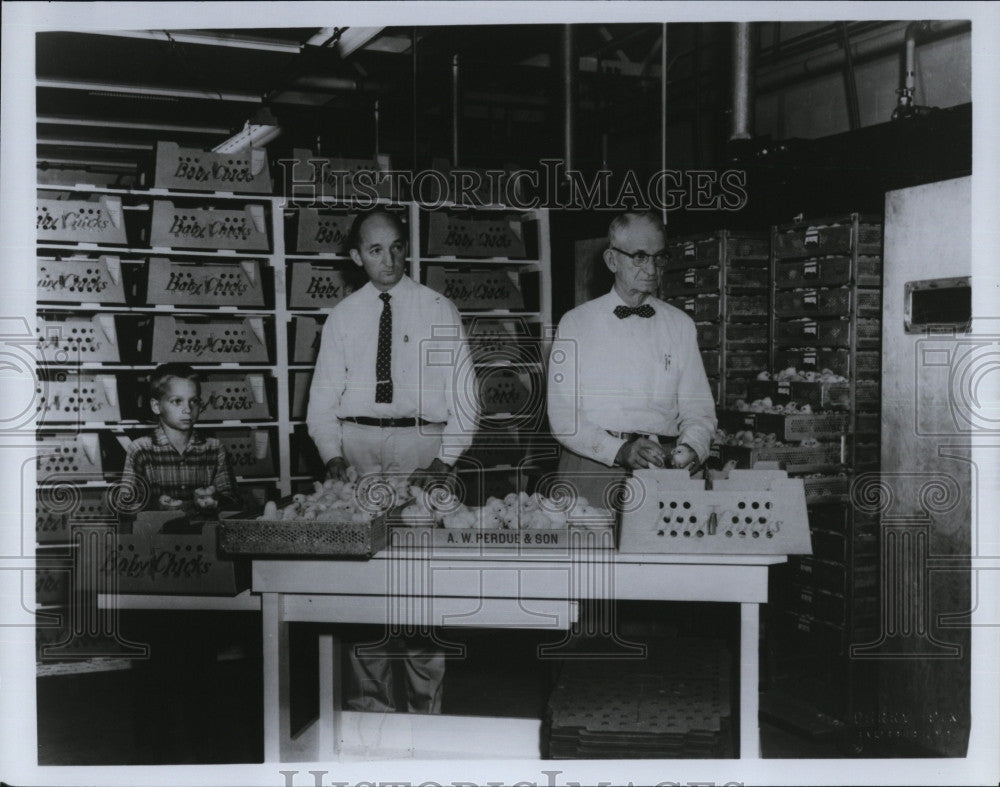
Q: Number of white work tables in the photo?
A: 1